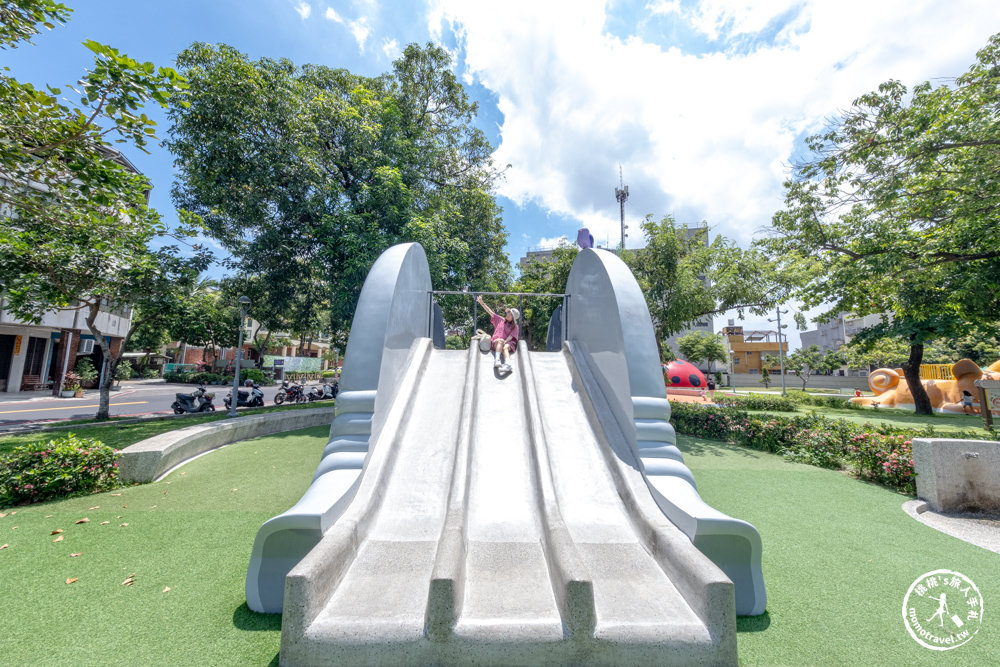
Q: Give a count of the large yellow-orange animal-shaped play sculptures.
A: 1